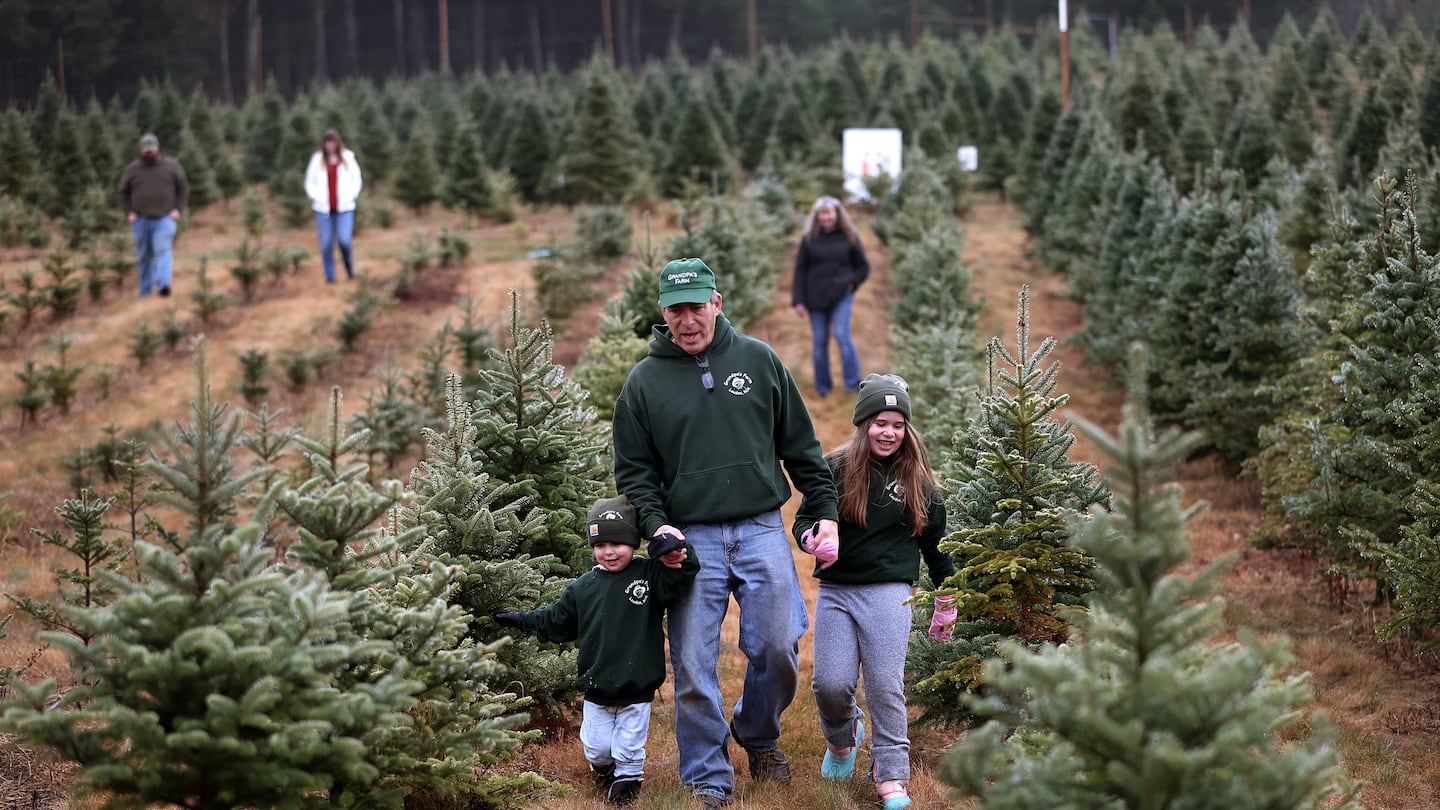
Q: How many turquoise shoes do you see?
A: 2